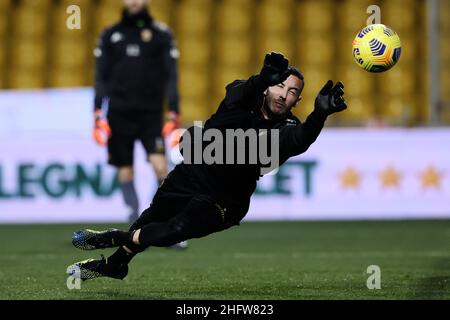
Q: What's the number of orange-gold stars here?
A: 3